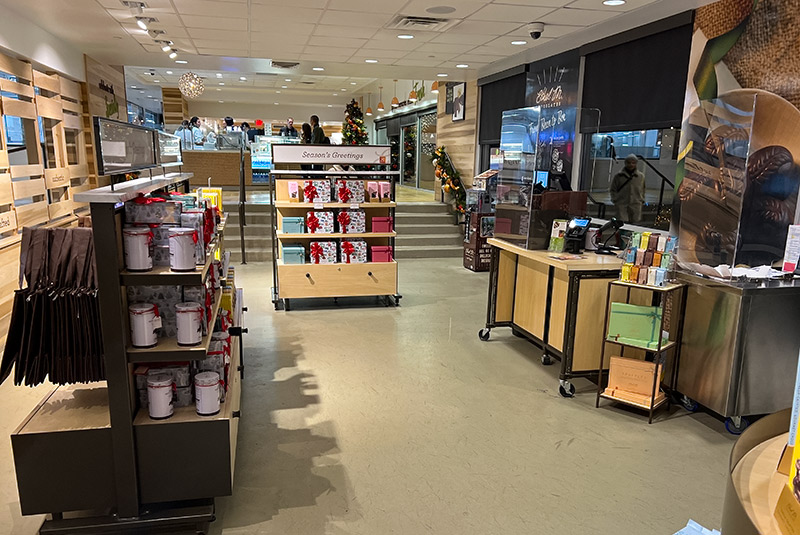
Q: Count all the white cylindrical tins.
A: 6